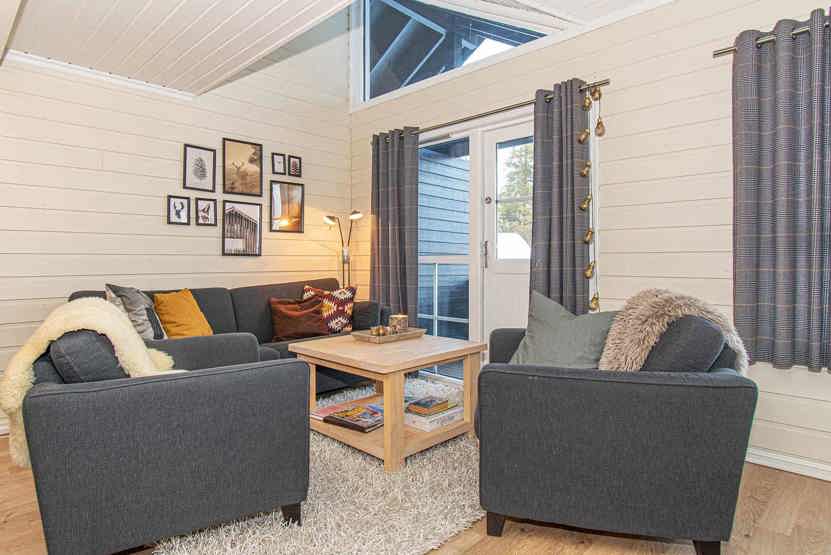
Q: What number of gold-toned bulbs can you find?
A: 9